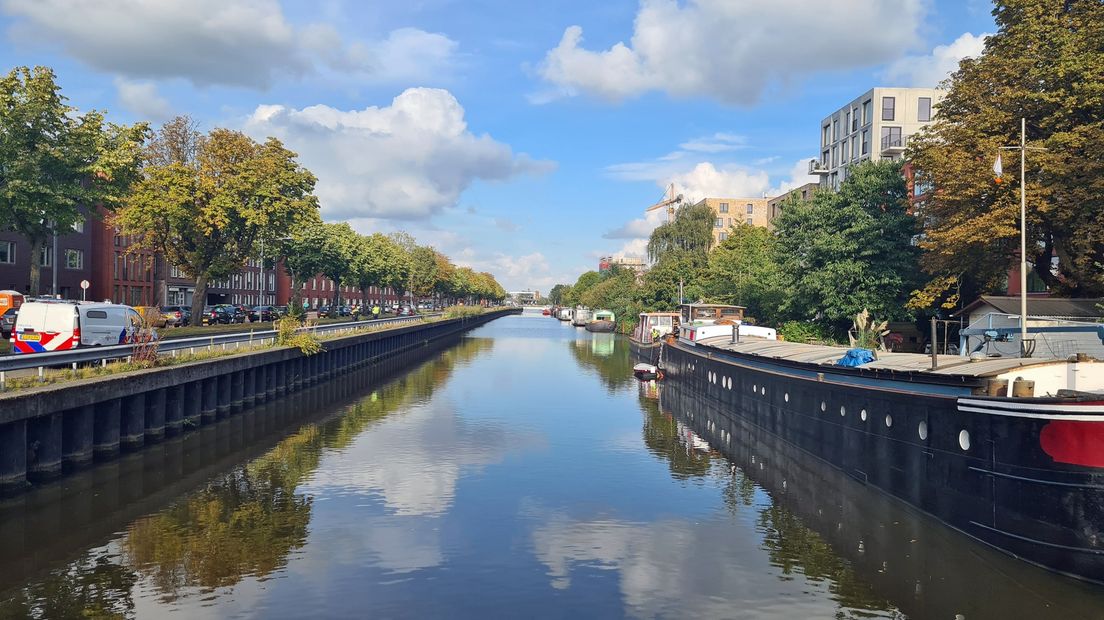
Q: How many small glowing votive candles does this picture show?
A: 0